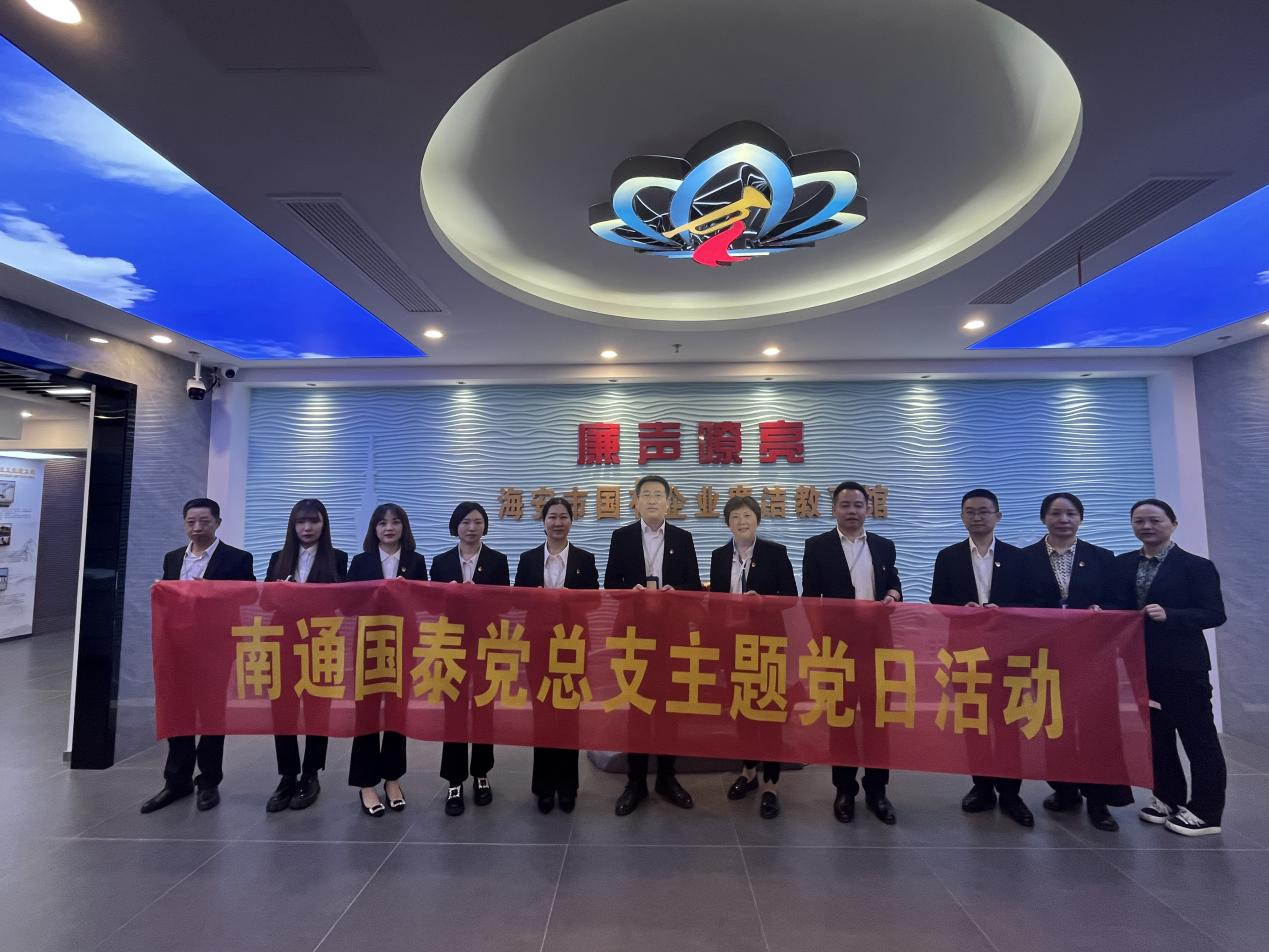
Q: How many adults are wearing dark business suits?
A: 11